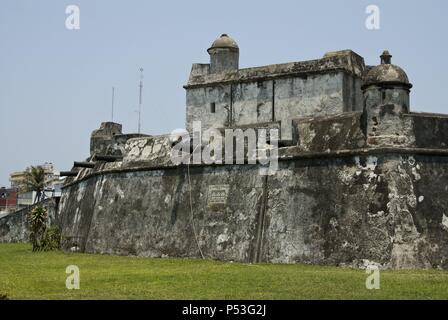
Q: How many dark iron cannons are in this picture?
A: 3